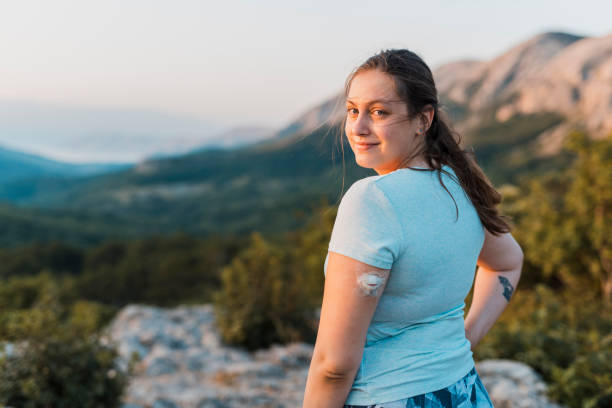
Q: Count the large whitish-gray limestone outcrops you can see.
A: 2